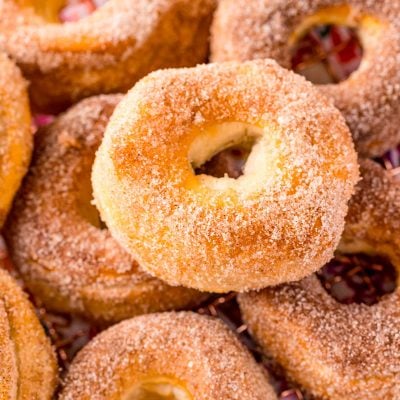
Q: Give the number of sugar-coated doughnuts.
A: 8